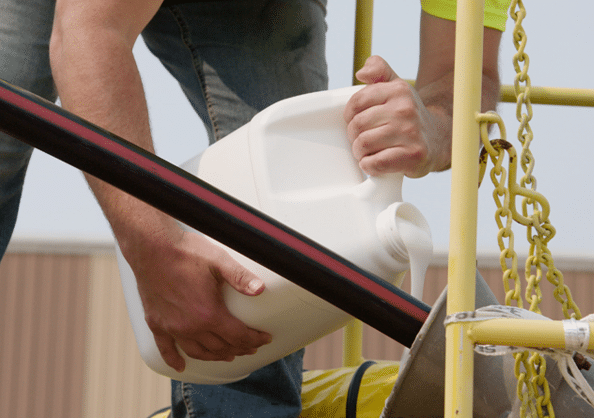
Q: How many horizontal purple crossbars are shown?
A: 0